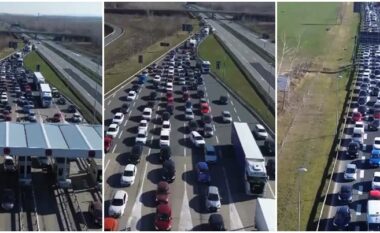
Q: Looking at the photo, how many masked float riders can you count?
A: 0